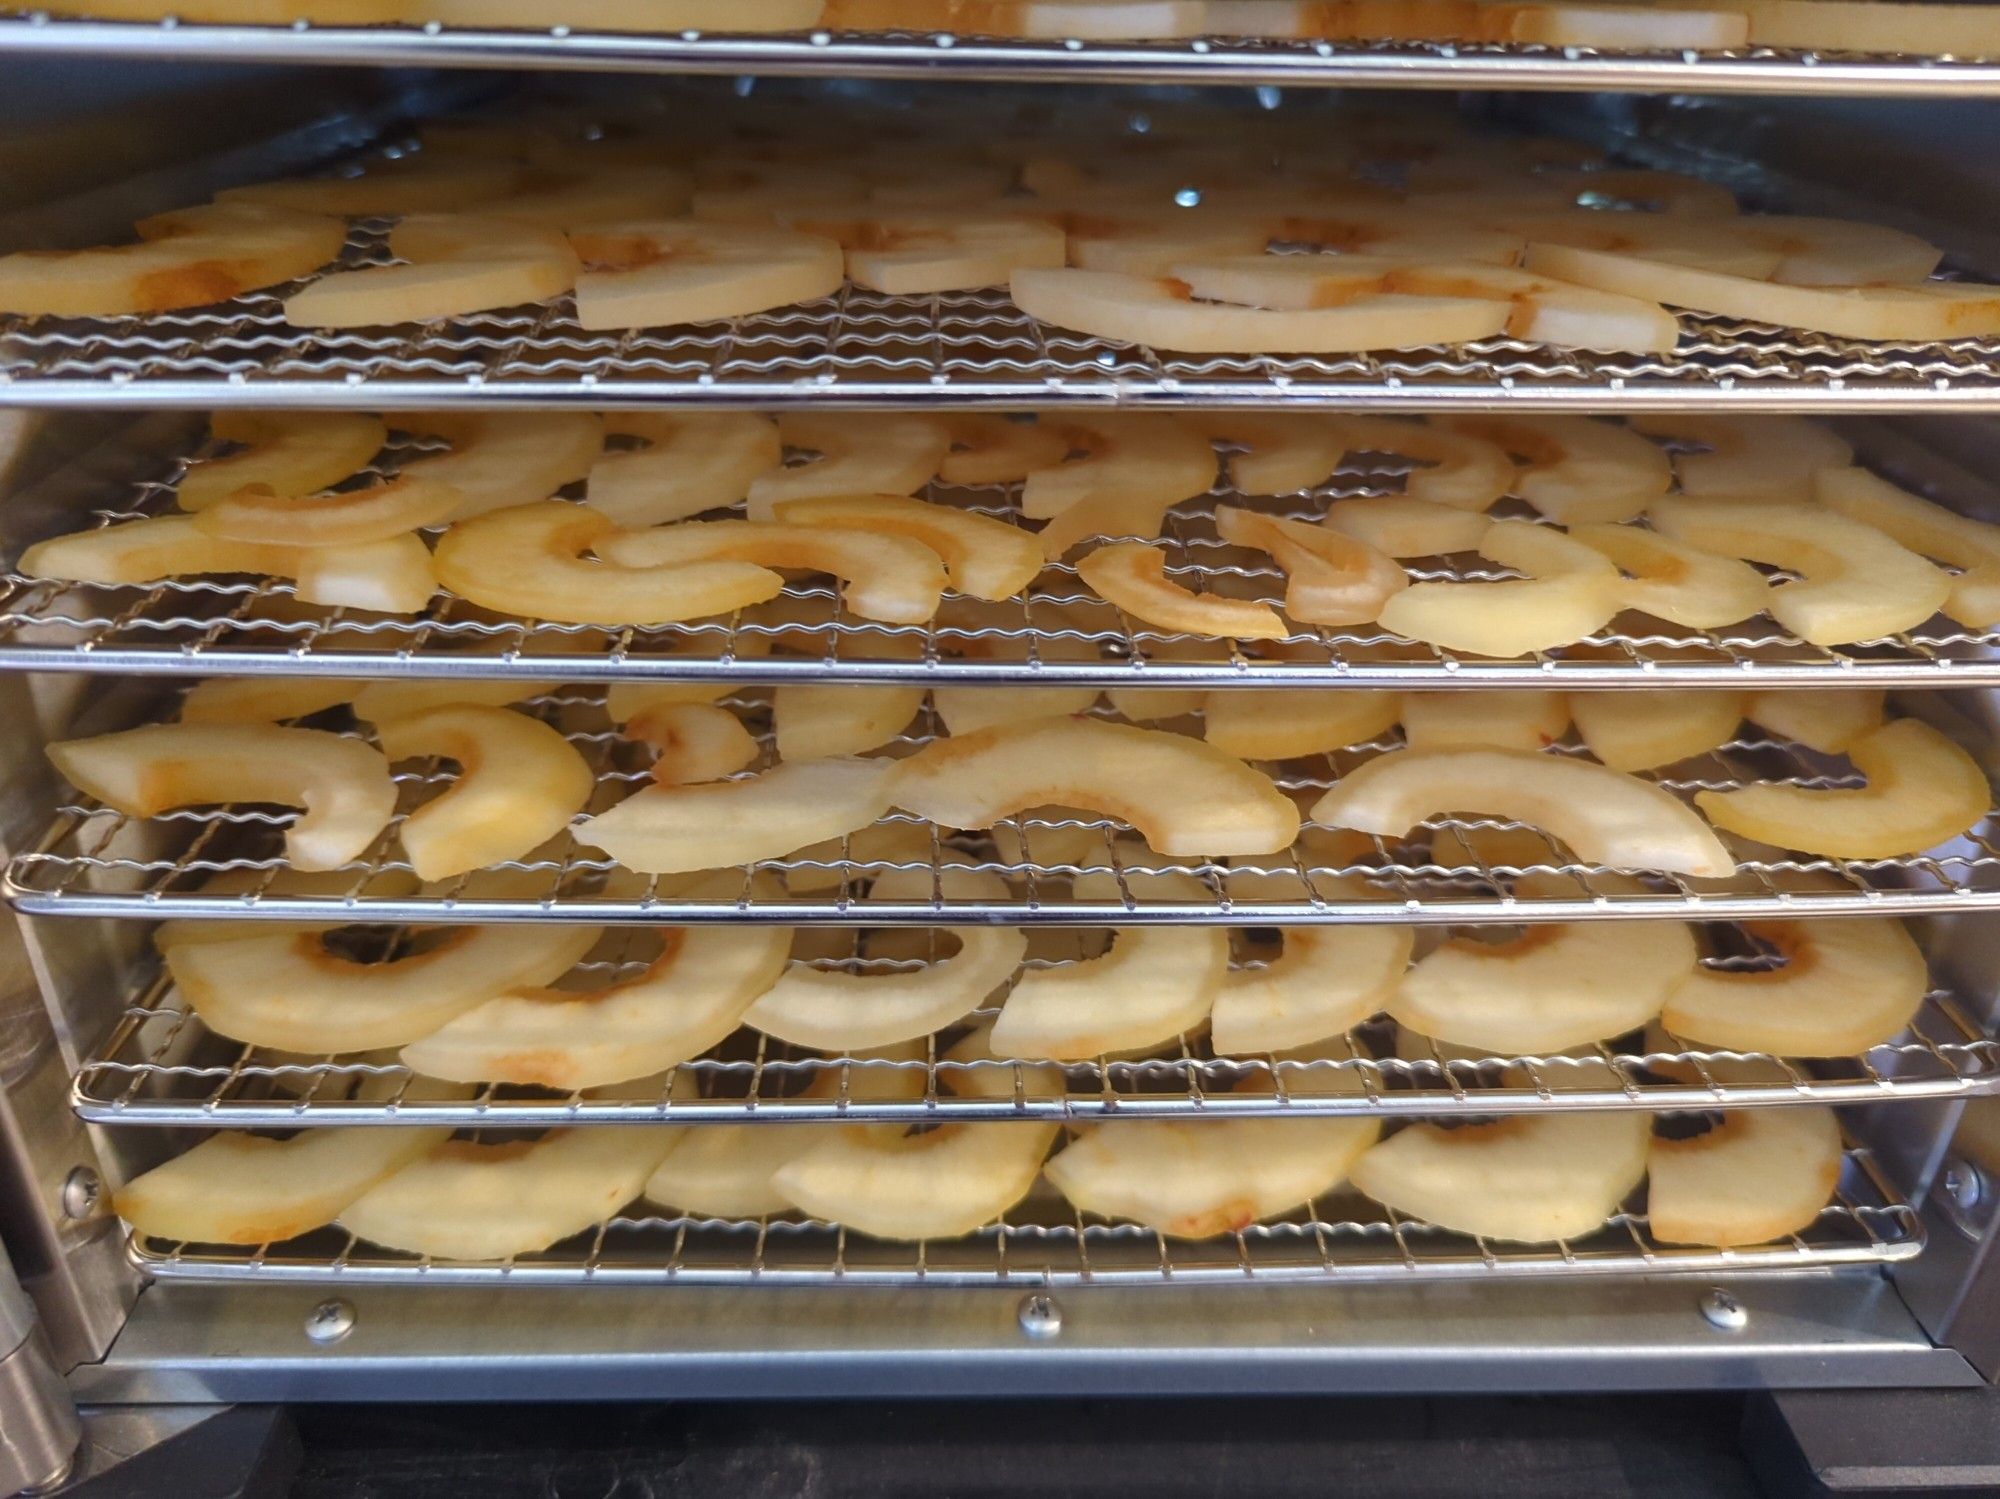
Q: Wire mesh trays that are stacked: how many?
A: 6